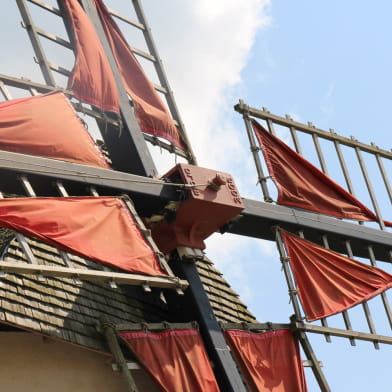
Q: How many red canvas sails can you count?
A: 8